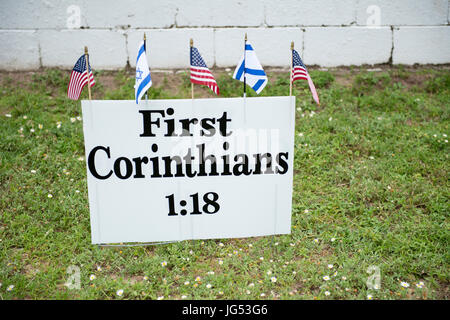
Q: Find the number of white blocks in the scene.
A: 11